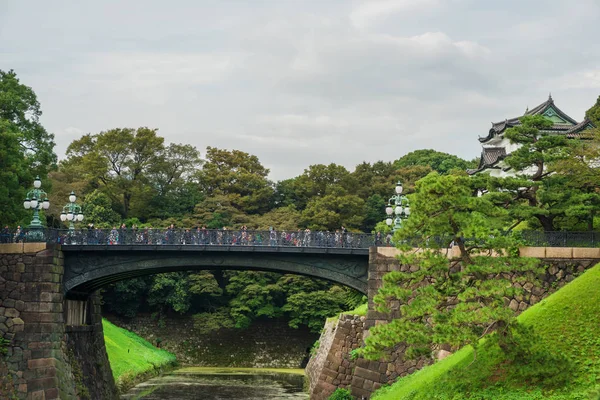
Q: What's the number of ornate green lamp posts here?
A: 3